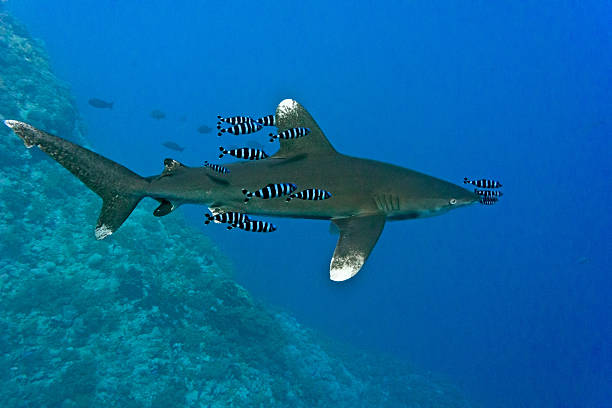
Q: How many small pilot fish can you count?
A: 13